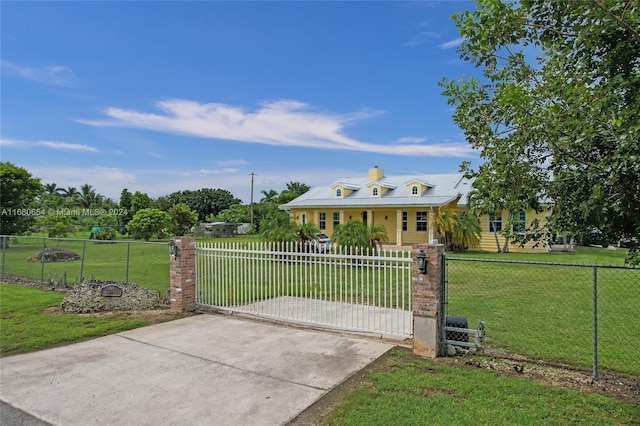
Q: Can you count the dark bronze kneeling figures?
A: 0